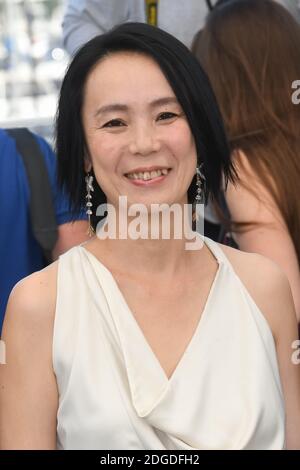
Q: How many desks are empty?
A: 0